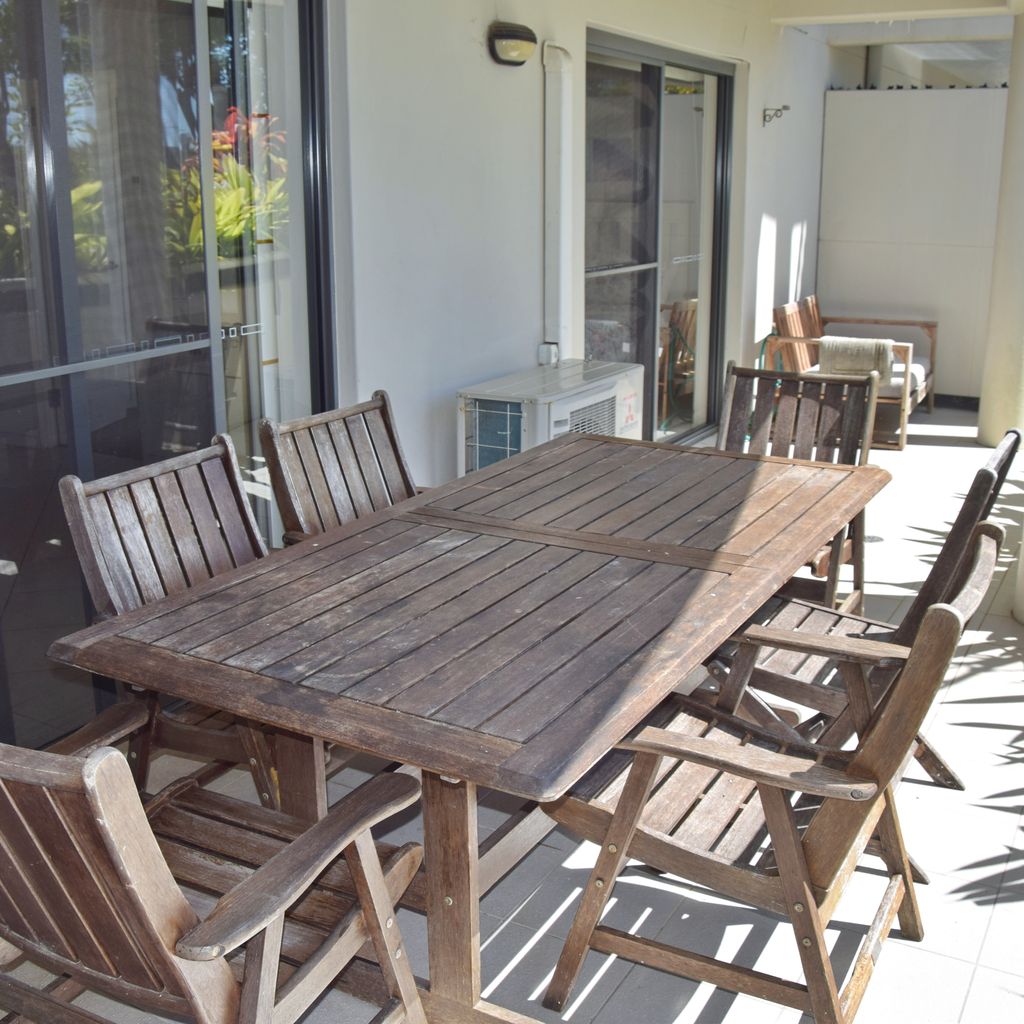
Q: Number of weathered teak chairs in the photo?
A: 6